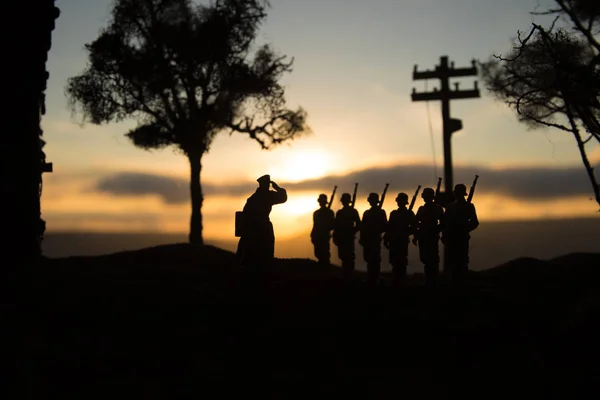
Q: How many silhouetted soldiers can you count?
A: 7